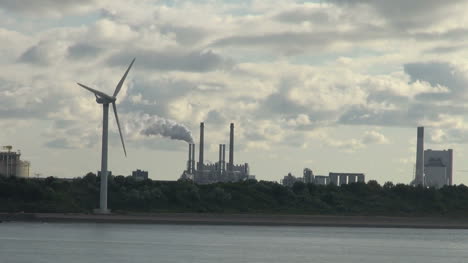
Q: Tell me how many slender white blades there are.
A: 3